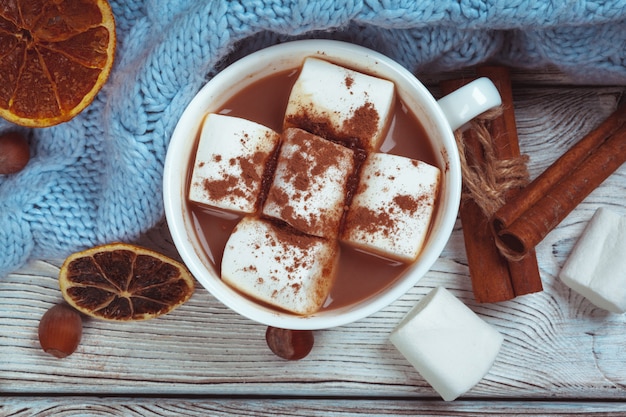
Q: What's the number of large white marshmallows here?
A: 7